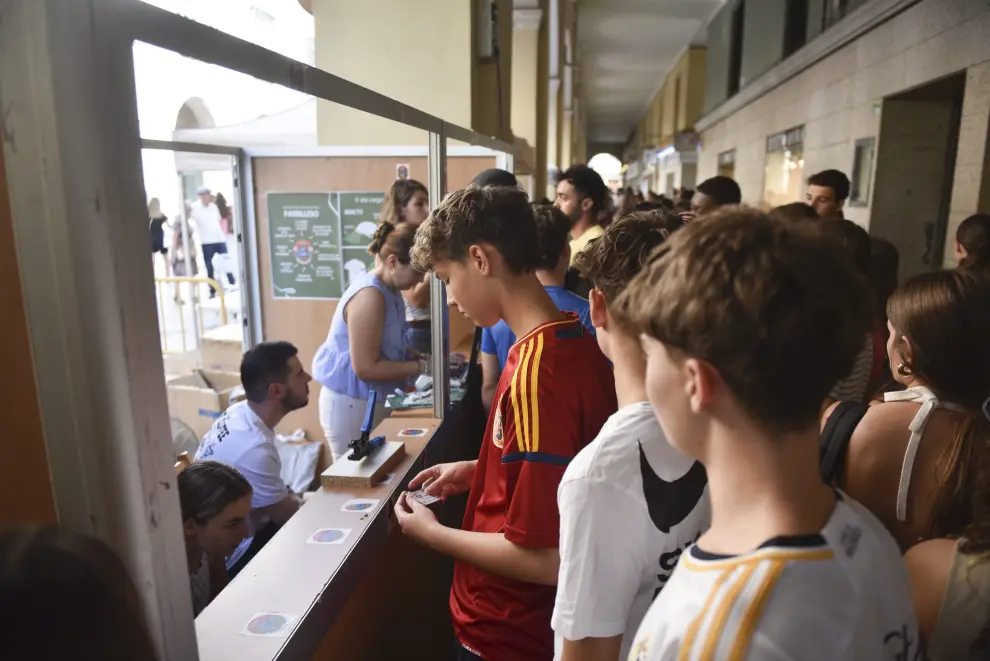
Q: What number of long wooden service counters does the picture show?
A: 1